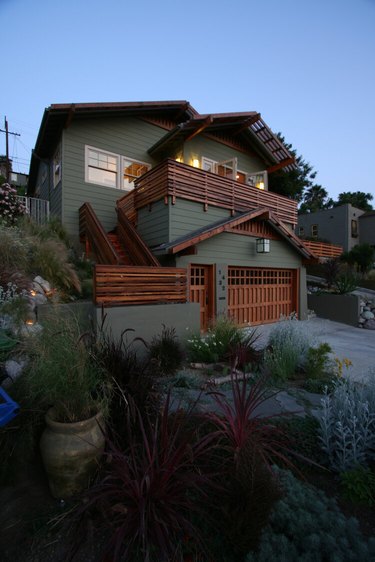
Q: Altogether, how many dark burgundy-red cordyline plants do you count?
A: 3